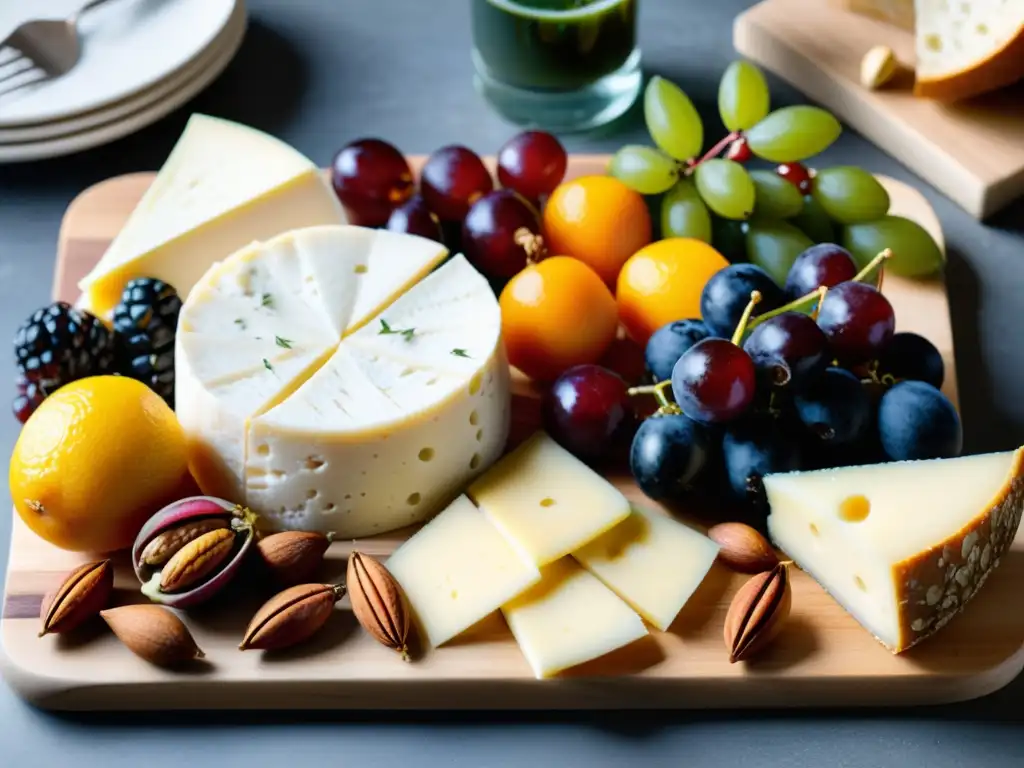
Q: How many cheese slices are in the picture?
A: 4